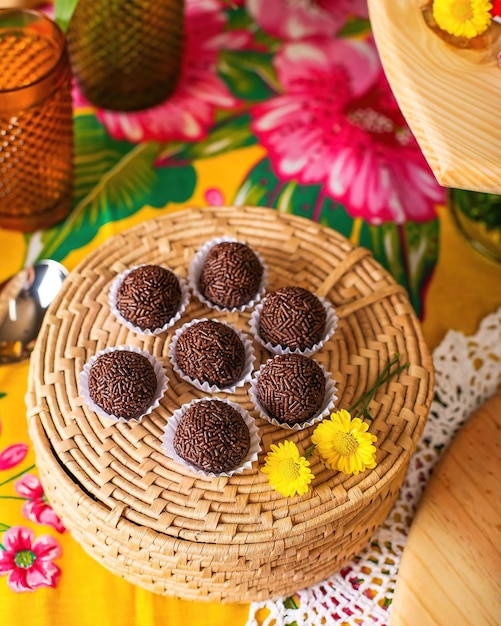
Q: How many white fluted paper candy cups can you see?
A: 7